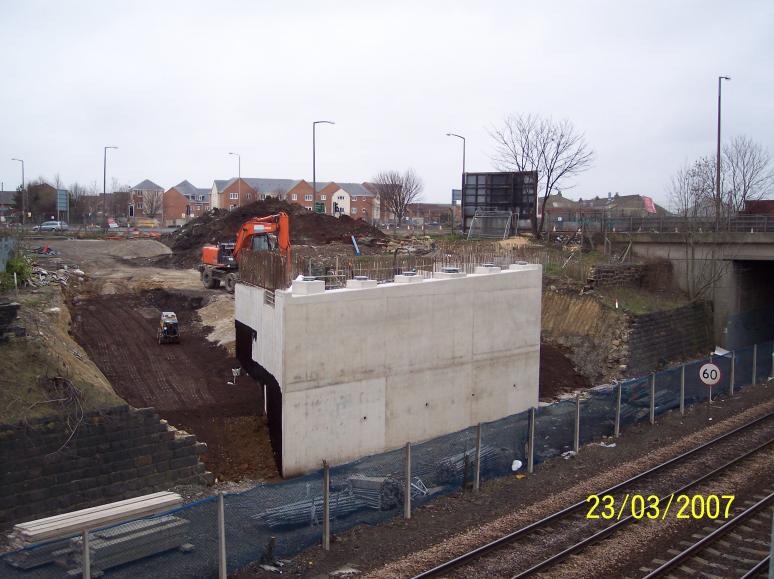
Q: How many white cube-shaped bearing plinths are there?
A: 6